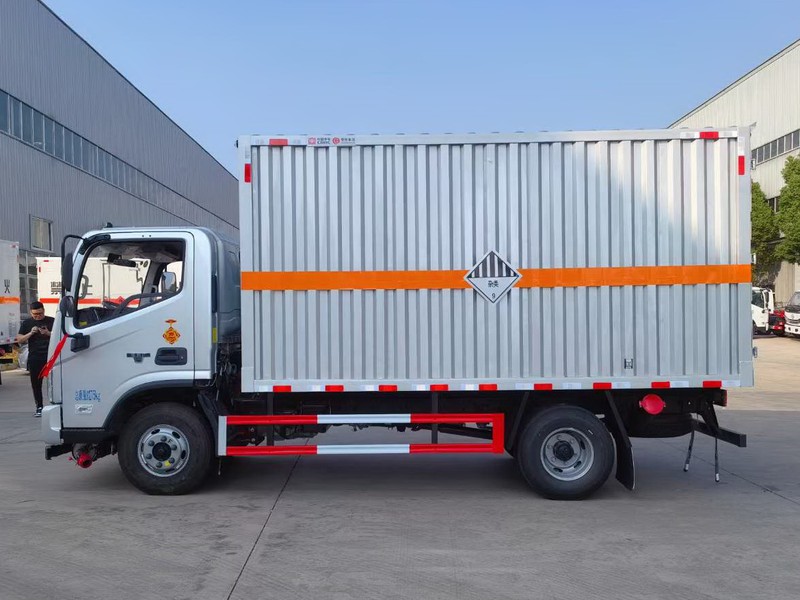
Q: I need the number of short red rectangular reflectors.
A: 13